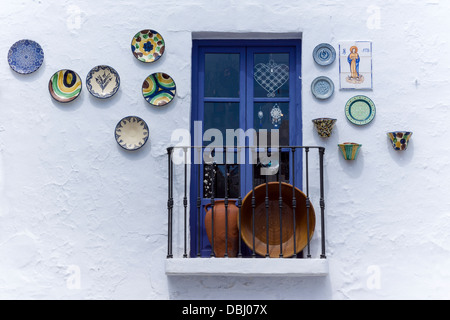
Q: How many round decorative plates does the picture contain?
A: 9